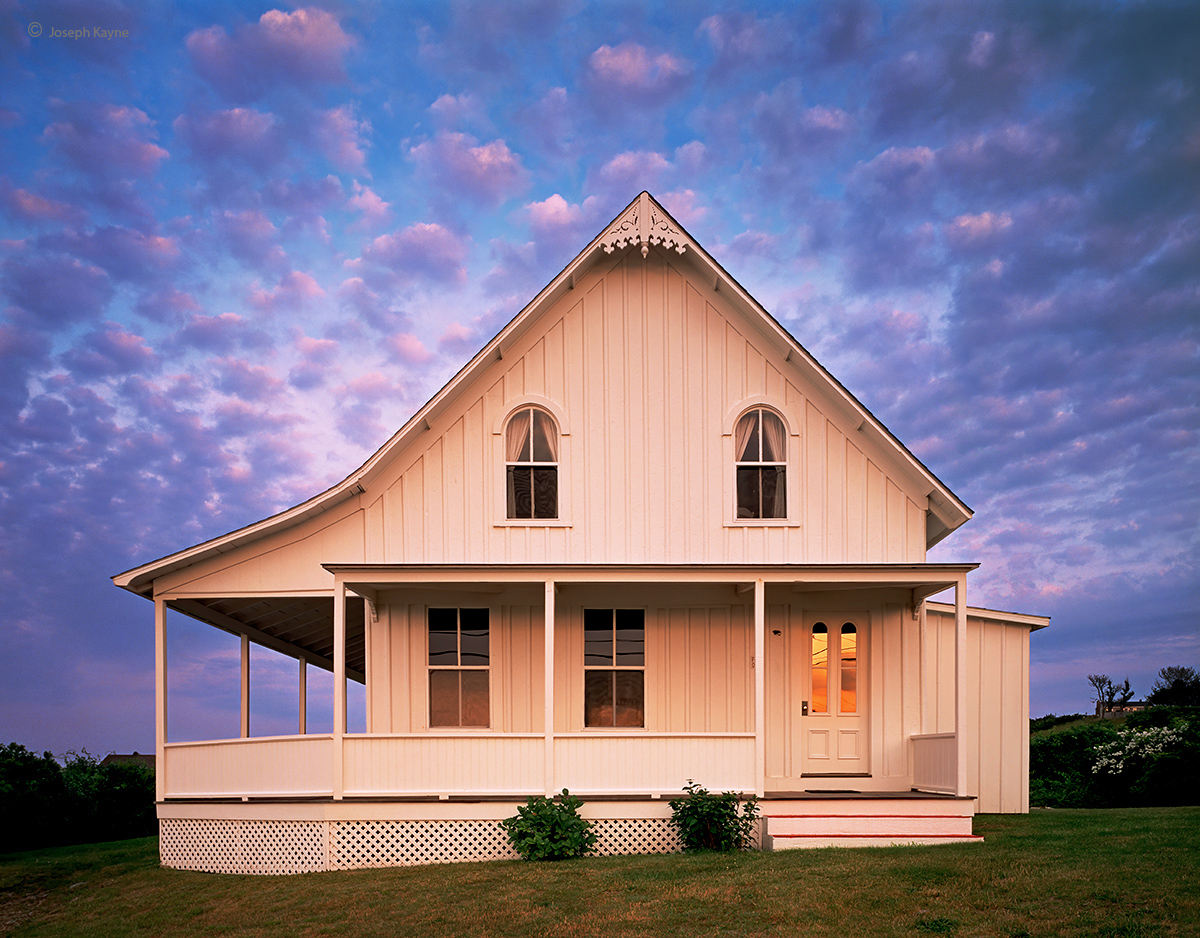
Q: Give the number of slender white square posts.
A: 7